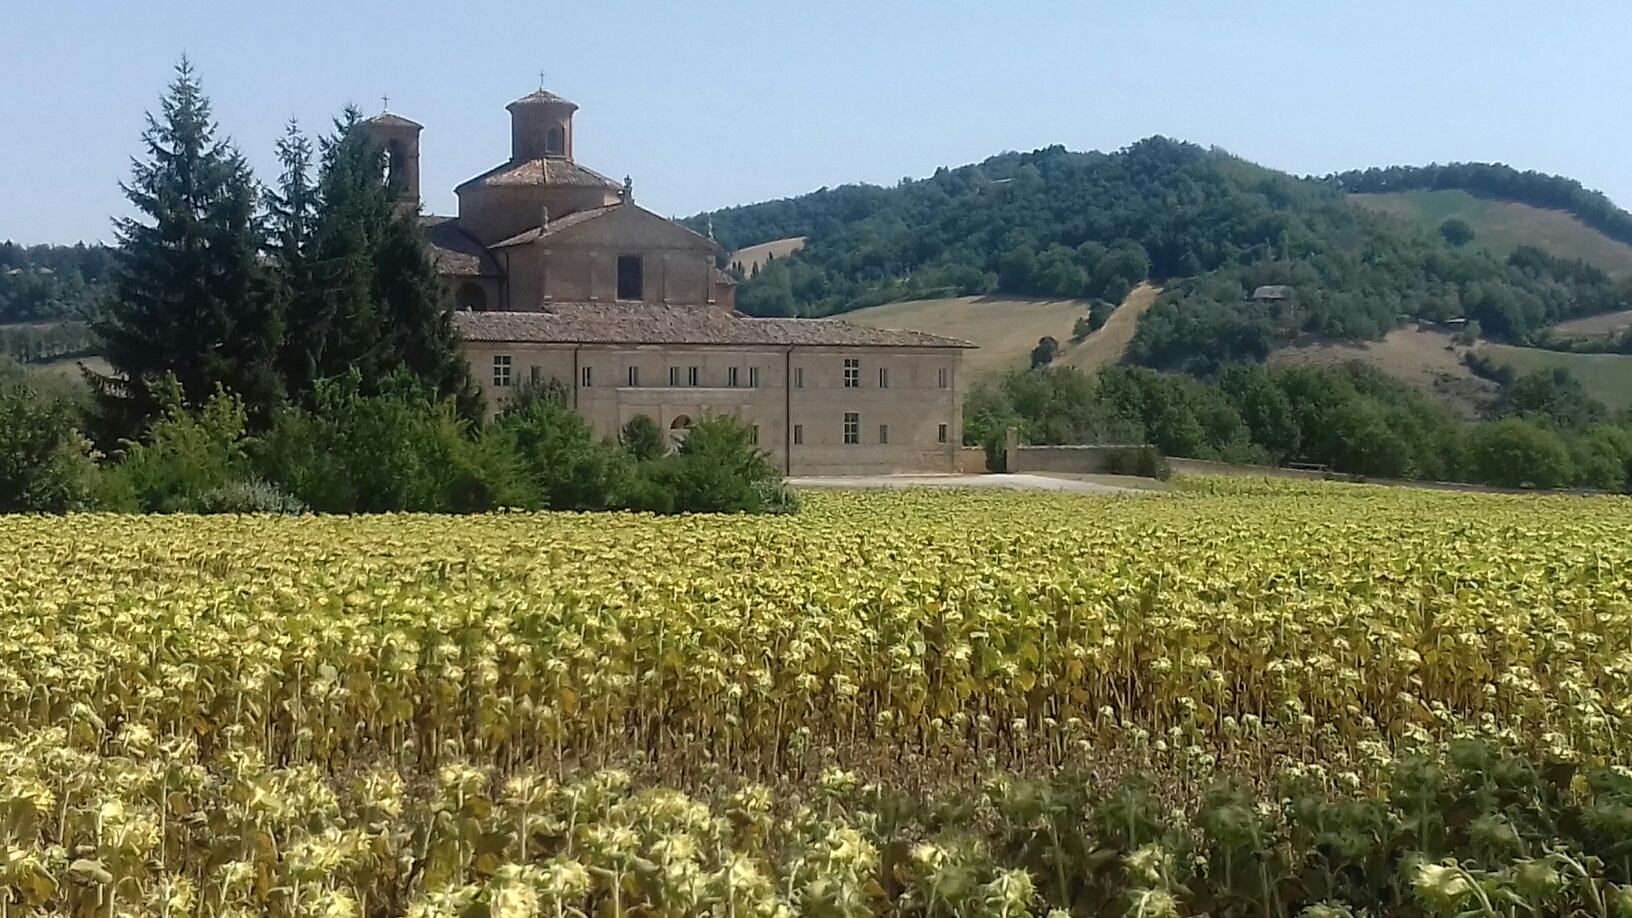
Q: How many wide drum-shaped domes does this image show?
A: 1